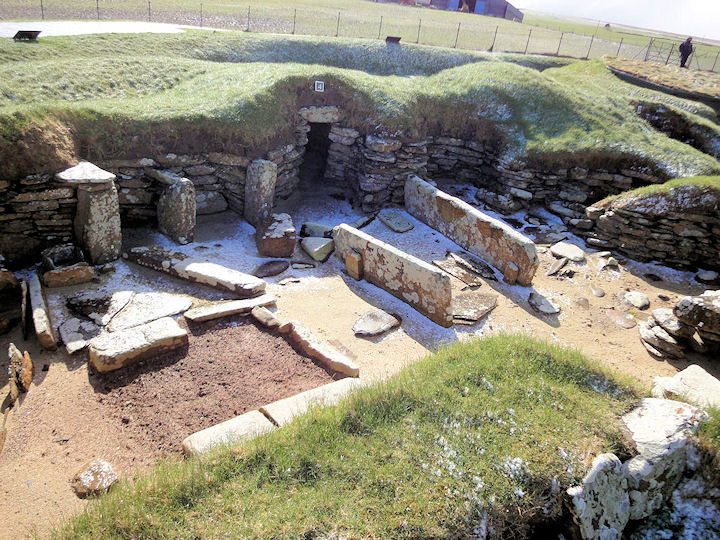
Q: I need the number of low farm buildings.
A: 1